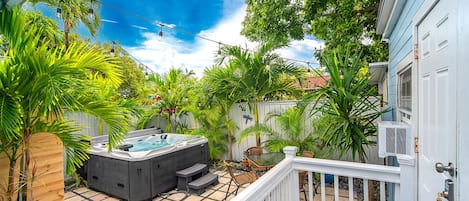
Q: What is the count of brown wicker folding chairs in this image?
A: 3